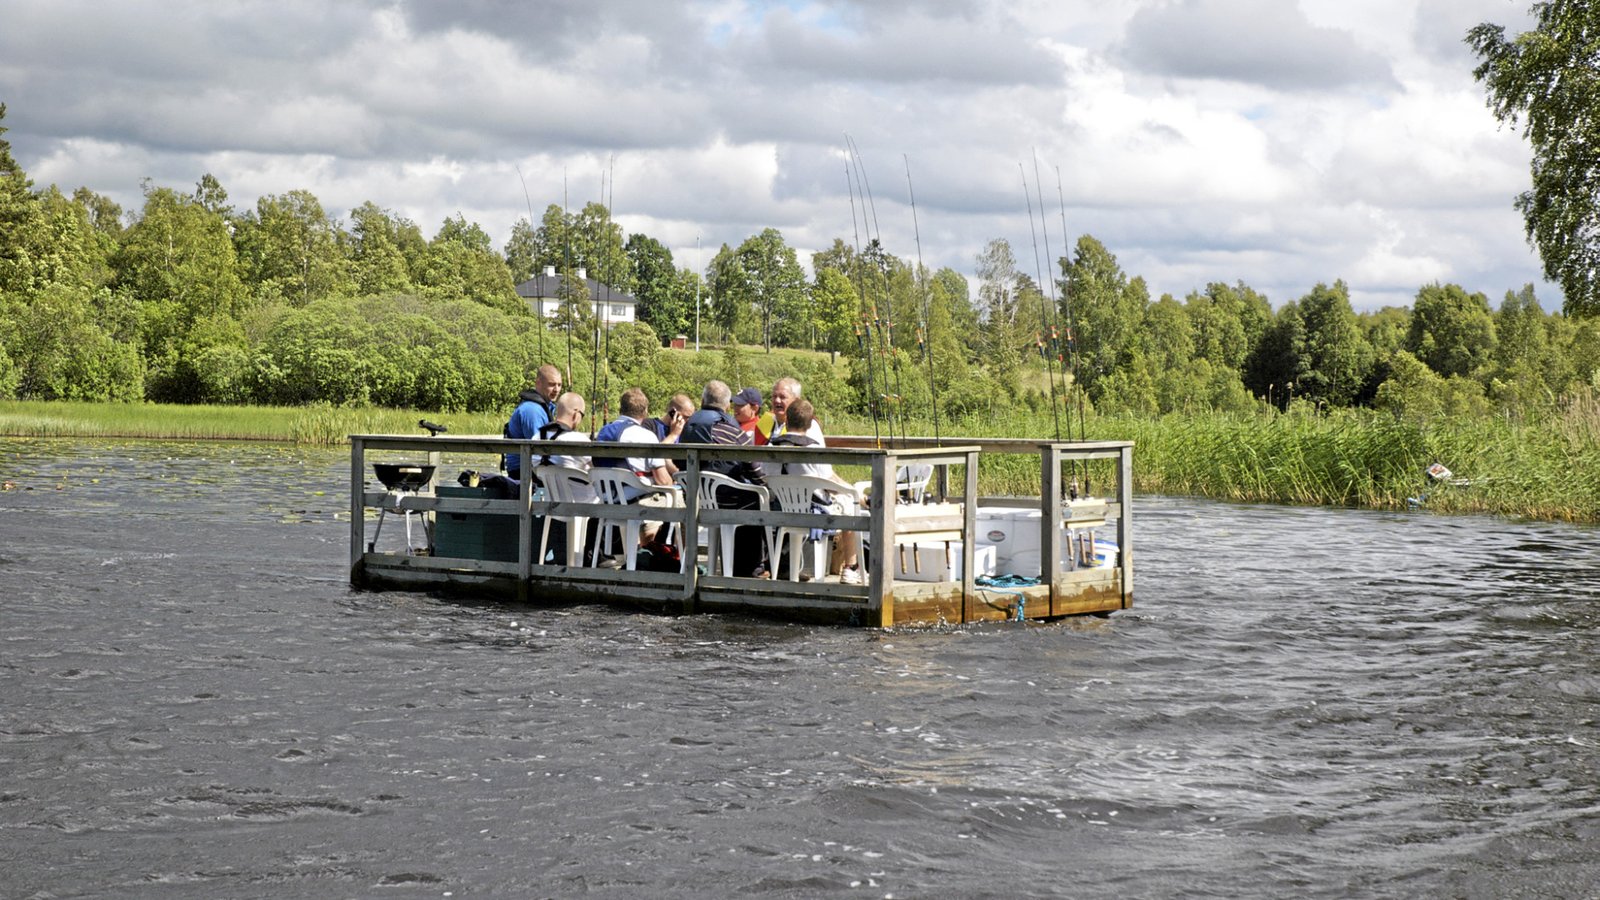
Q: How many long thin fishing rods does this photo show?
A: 11